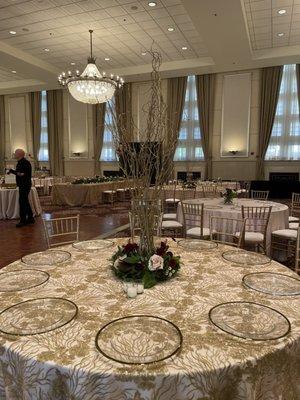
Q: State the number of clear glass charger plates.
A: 9